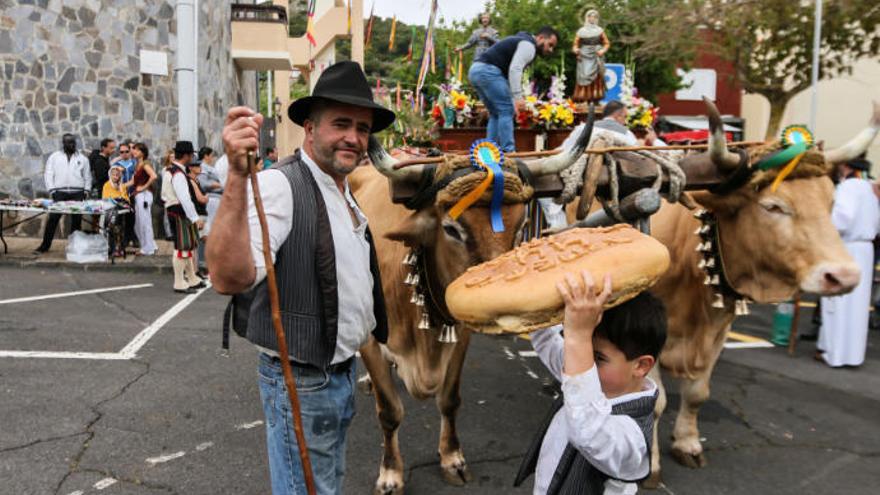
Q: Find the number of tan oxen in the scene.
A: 2